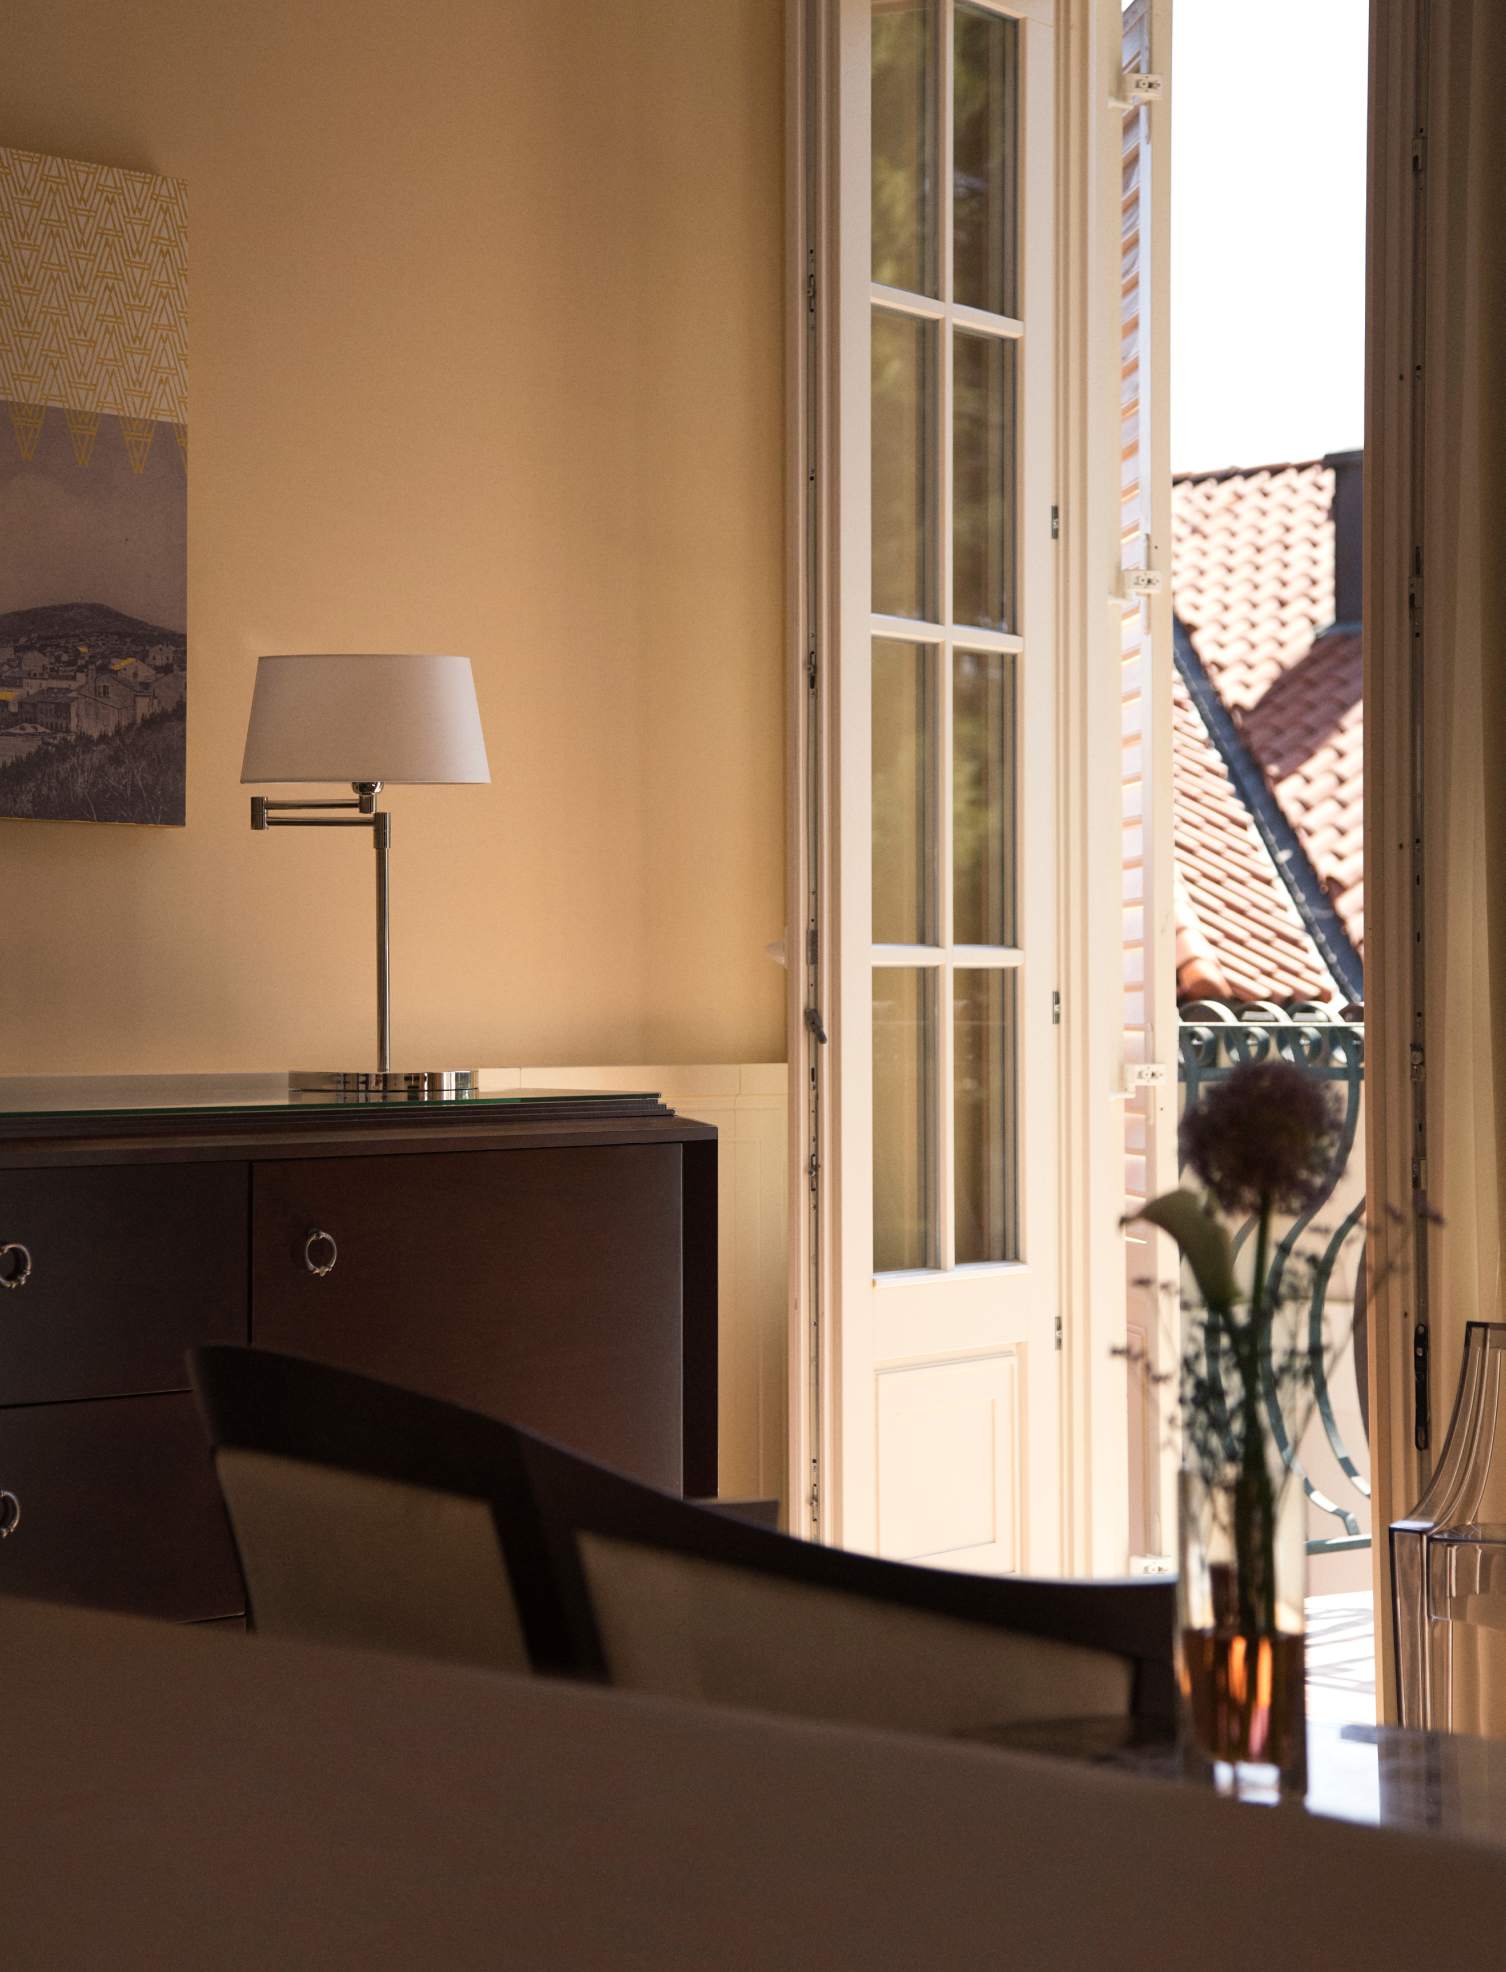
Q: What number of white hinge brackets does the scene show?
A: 4